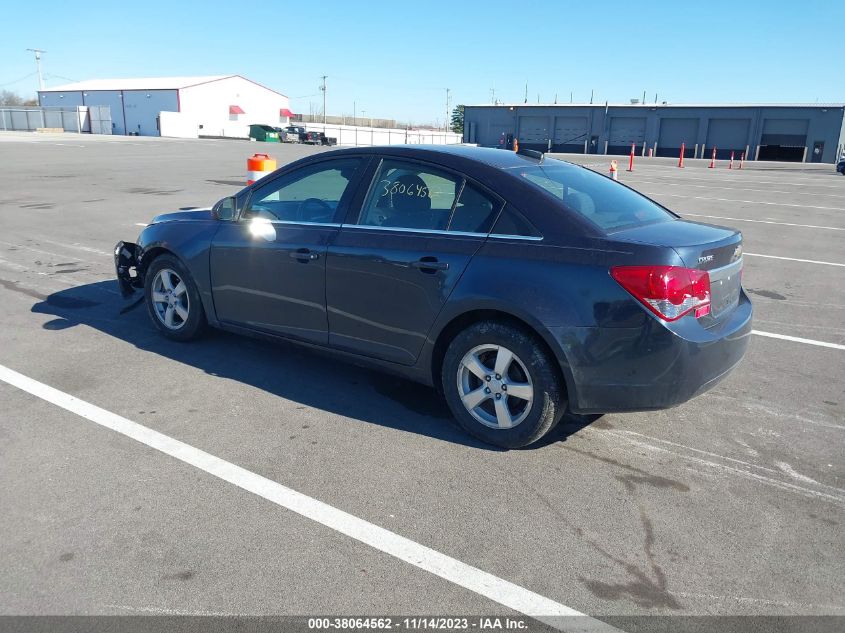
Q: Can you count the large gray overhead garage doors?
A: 6